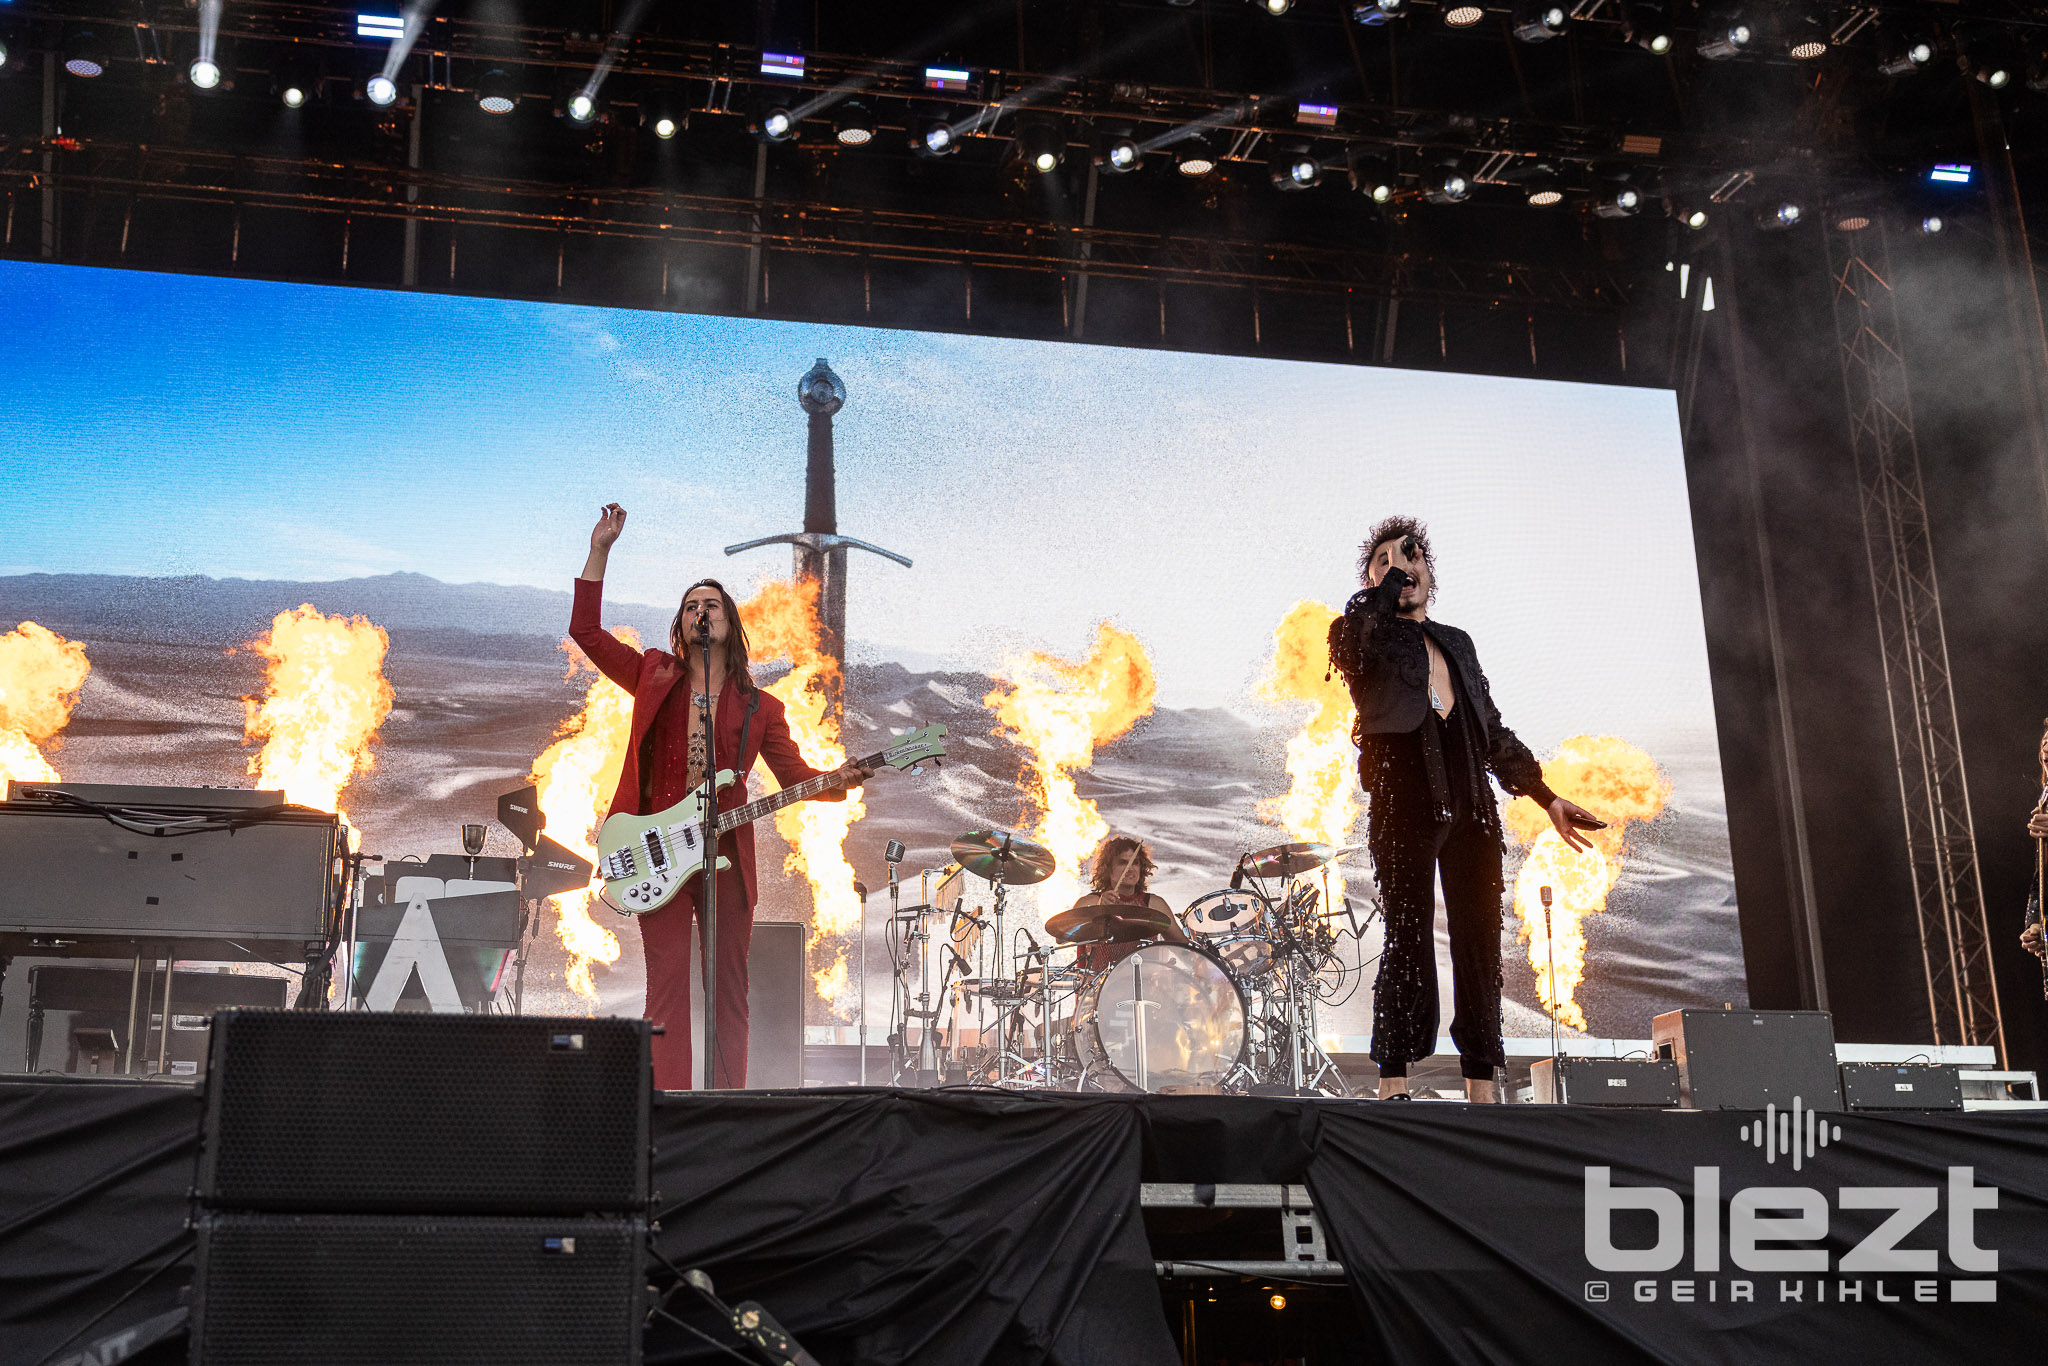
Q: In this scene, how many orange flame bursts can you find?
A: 7